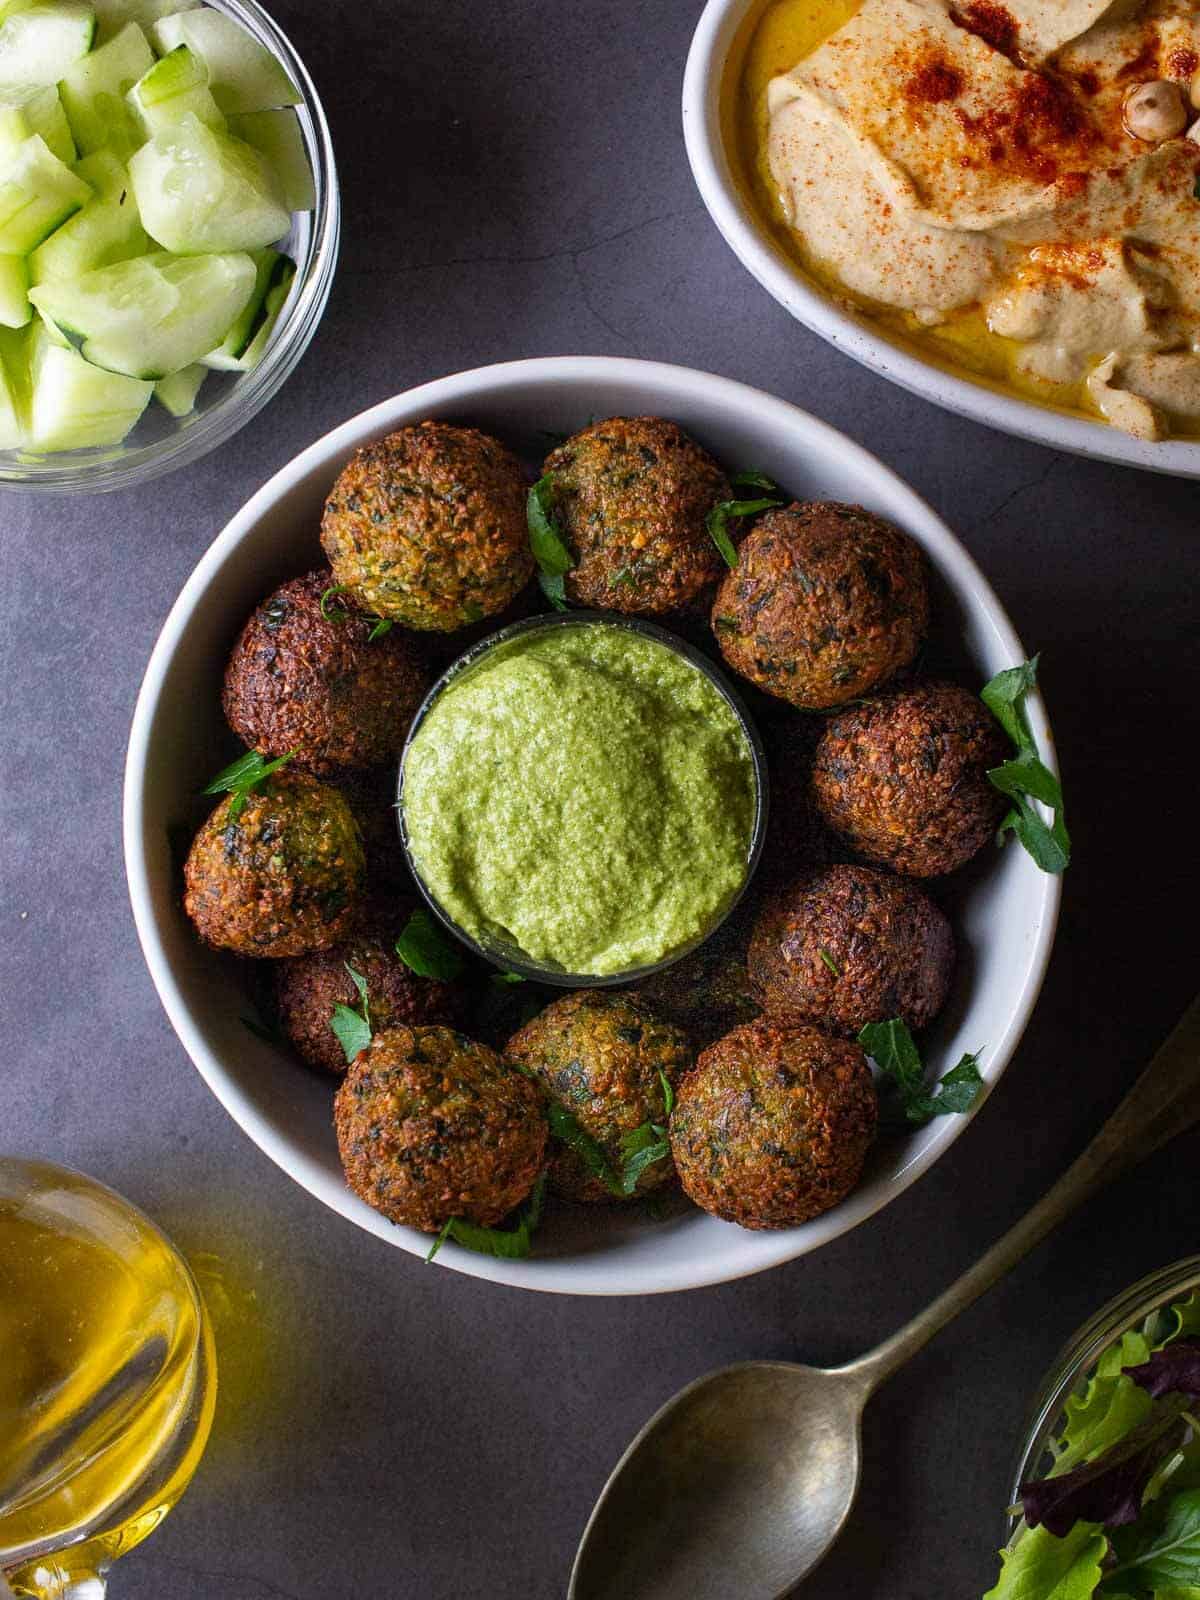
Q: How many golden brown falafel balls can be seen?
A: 11